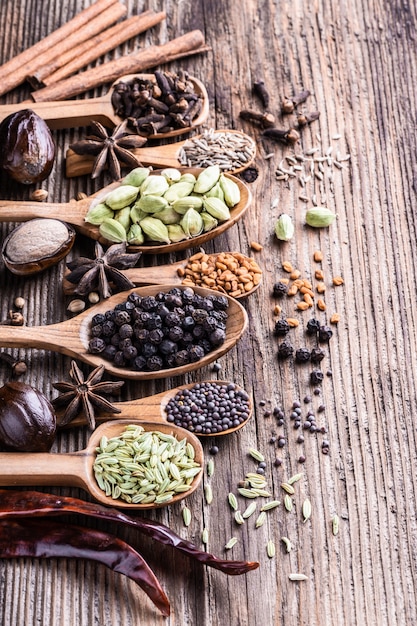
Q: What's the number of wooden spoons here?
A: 7